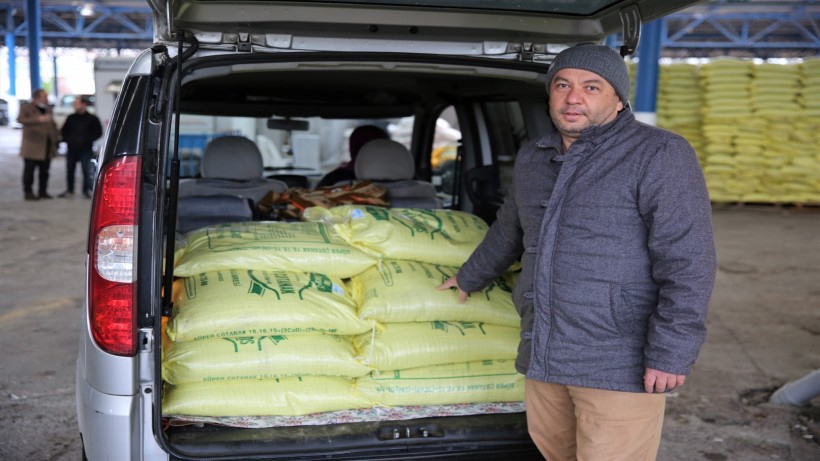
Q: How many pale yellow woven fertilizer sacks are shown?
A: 8